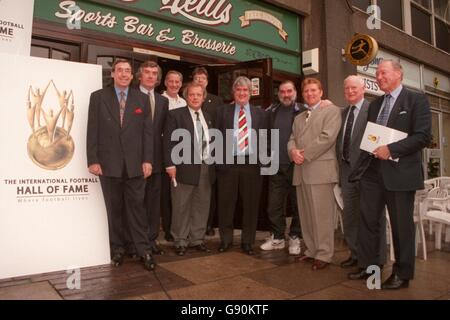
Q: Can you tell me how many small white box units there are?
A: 1